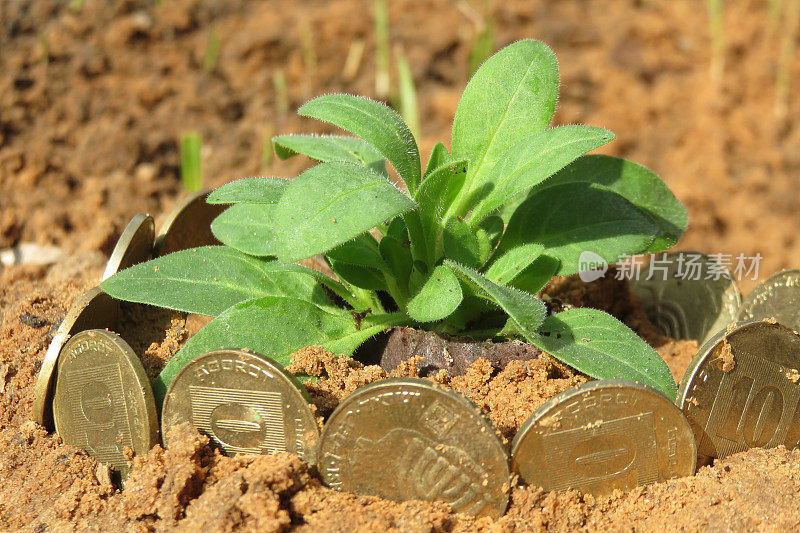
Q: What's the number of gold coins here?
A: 10